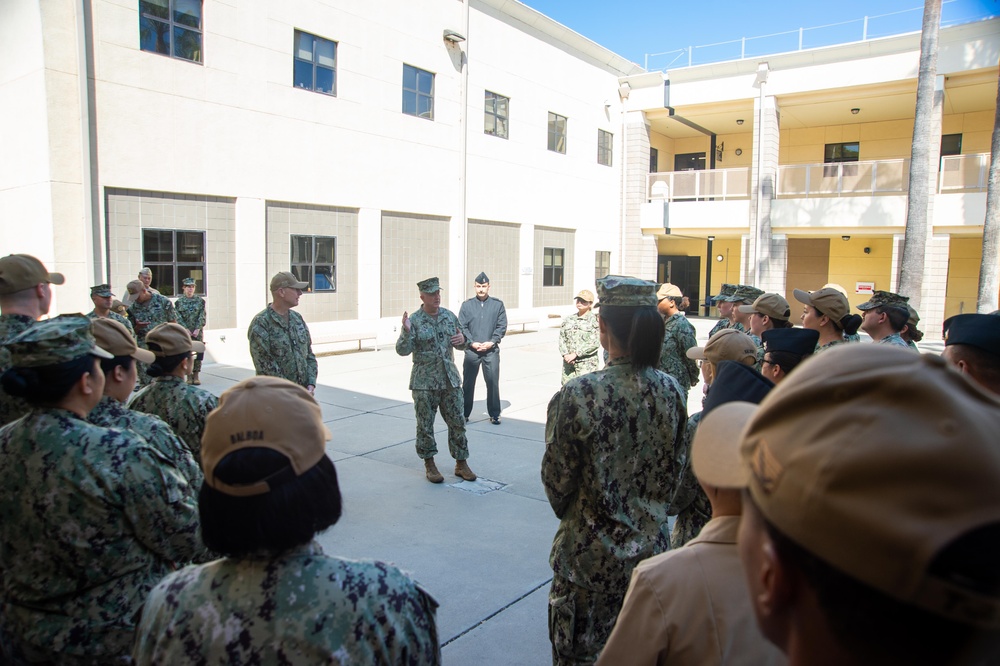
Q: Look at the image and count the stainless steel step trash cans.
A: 0